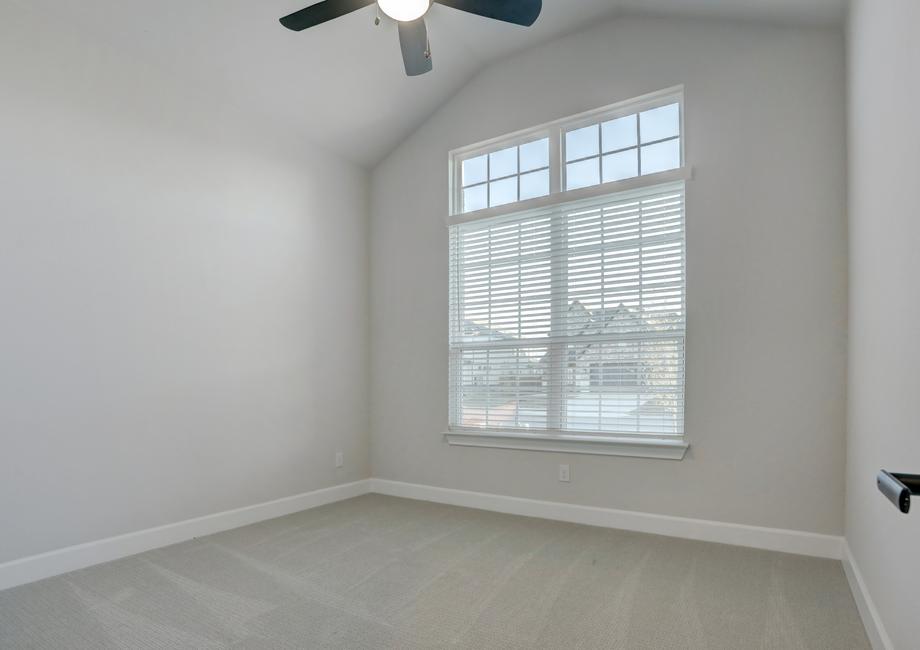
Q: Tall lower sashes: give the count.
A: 2